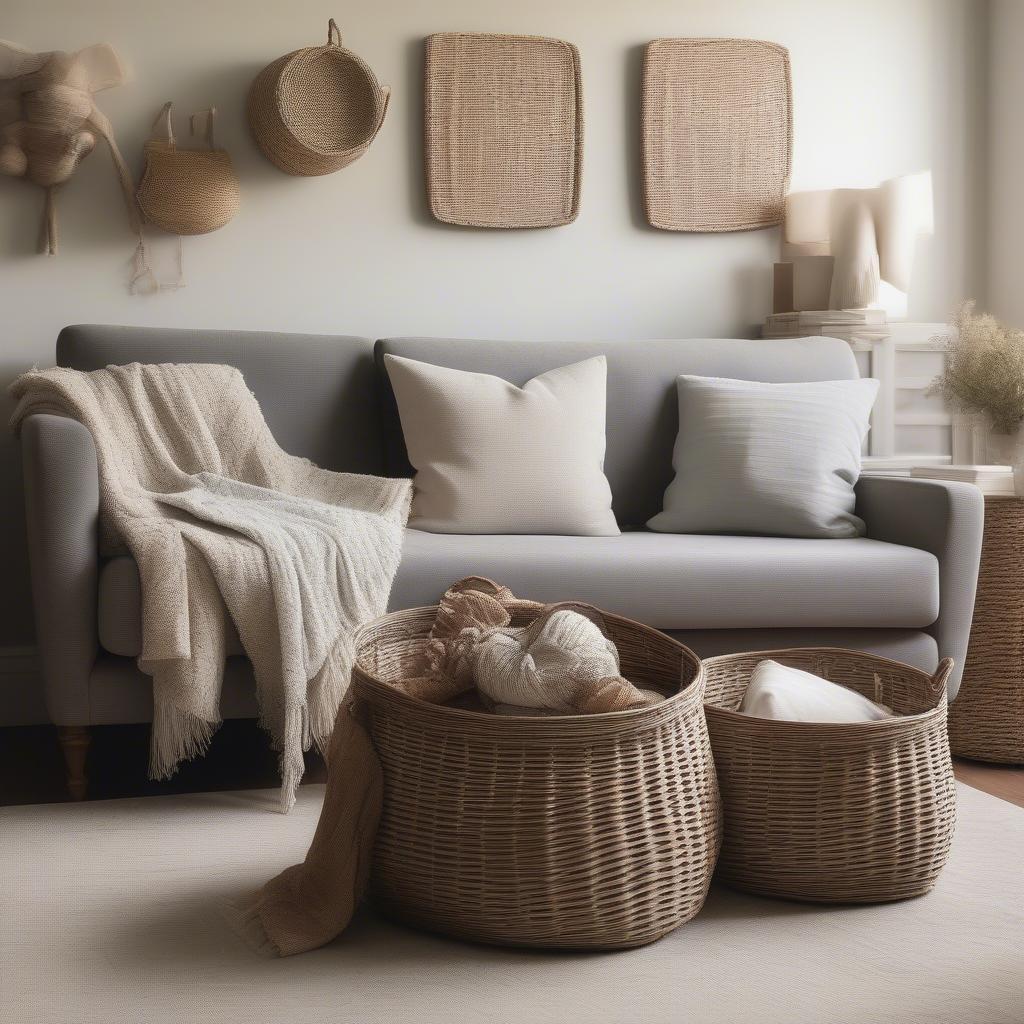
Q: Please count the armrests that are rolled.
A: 0